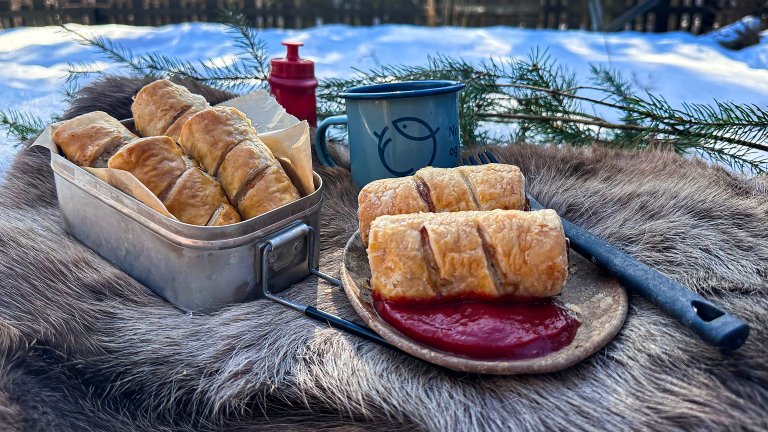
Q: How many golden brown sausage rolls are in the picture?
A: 6